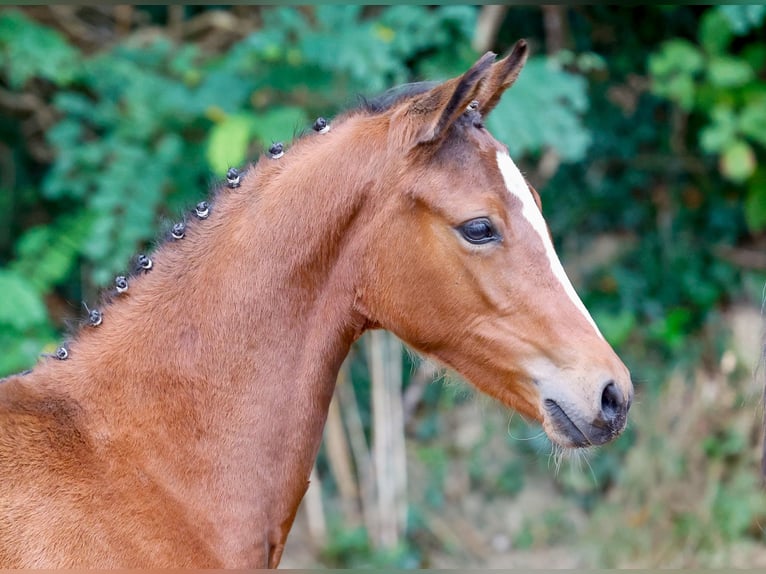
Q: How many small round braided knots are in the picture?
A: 9